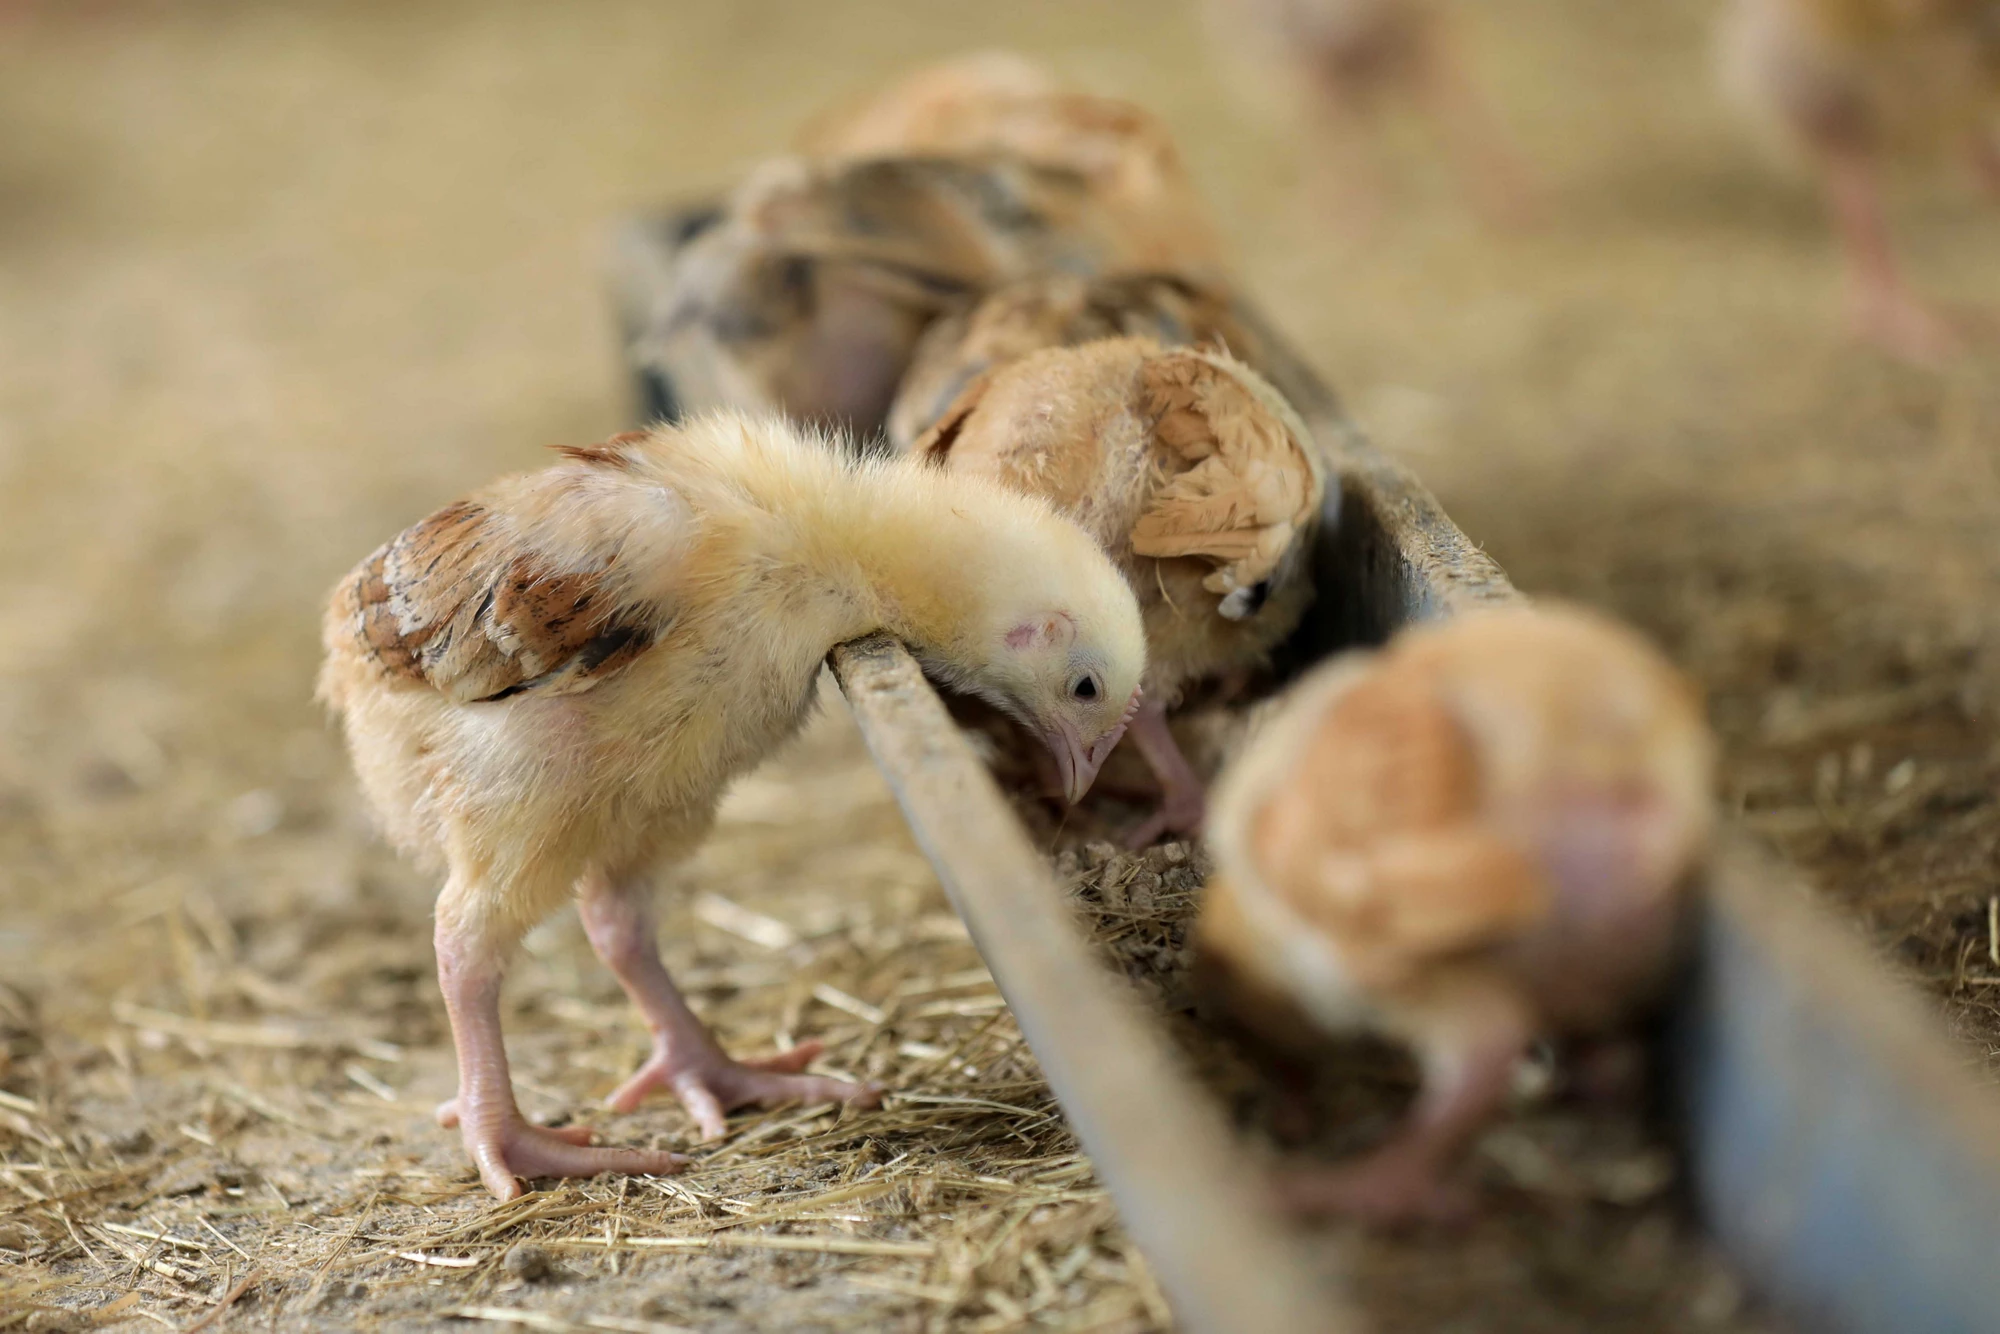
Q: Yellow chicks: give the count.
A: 1